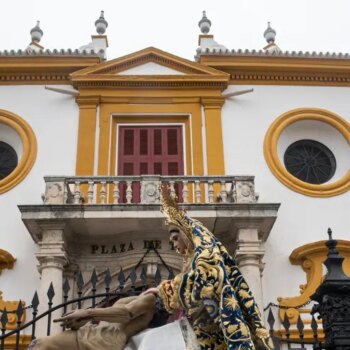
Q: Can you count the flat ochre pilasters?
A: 2